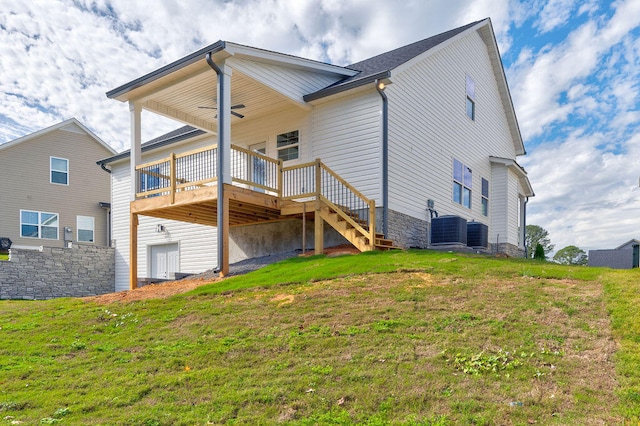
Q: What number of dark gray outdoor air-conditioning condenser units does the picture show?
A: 2